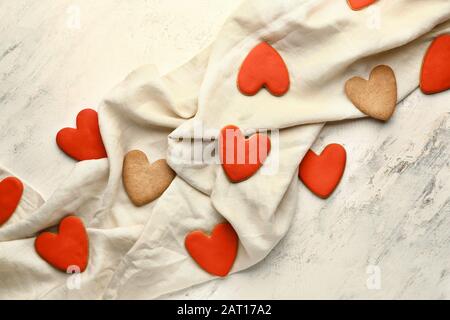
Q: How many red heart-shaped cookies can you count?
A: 9